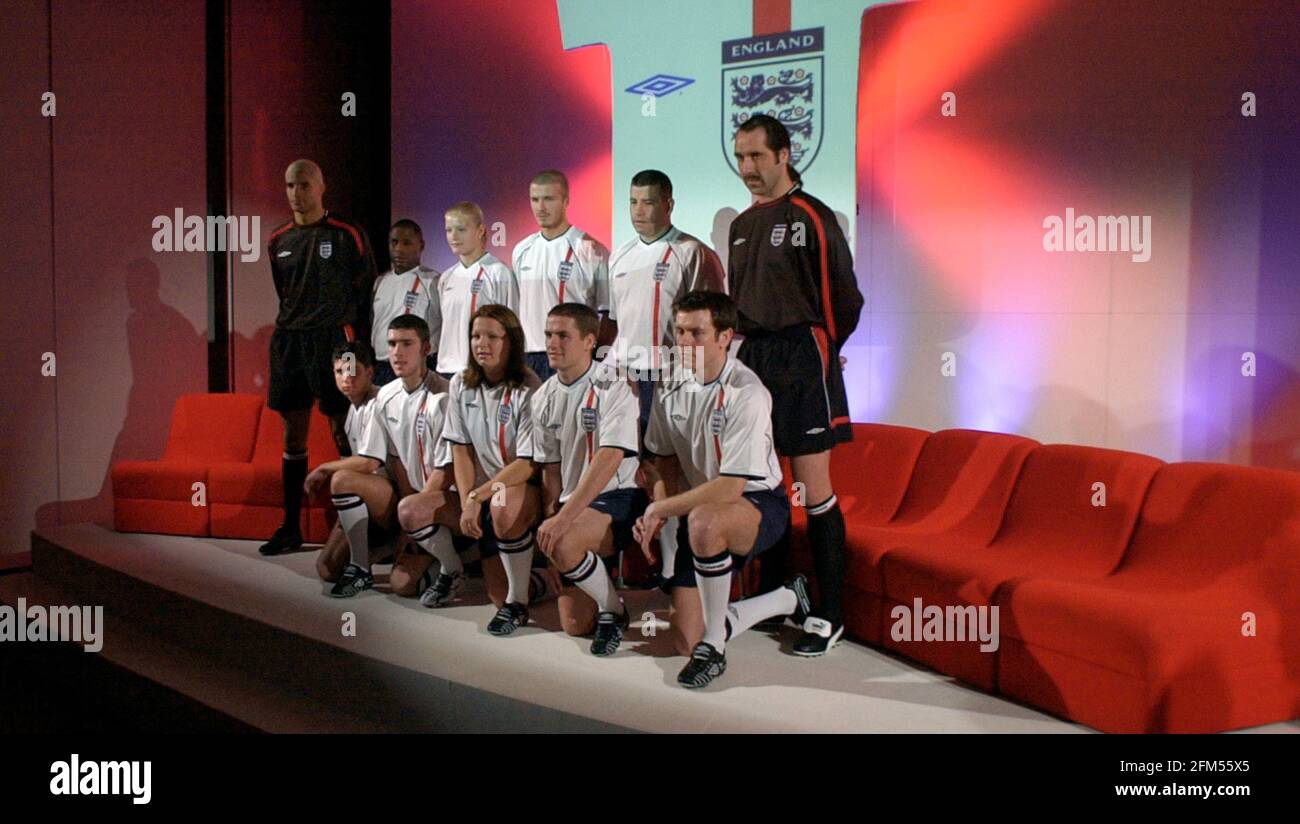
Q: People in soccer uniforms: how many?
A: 11